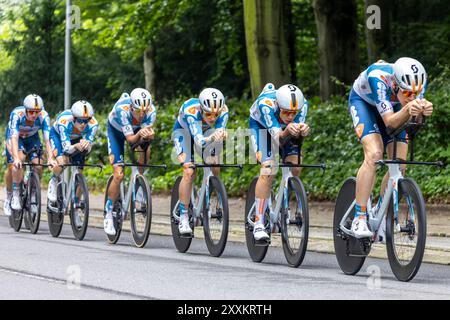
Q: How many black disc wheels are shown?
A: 6